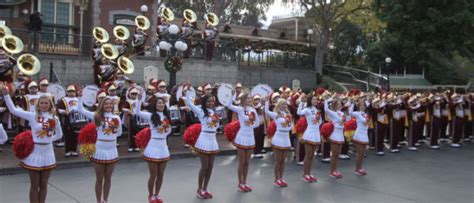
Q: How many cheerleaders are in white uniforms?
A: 9